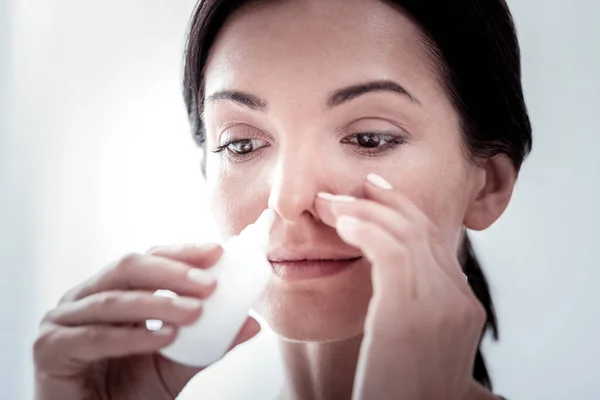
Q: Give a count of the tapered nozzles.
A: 1